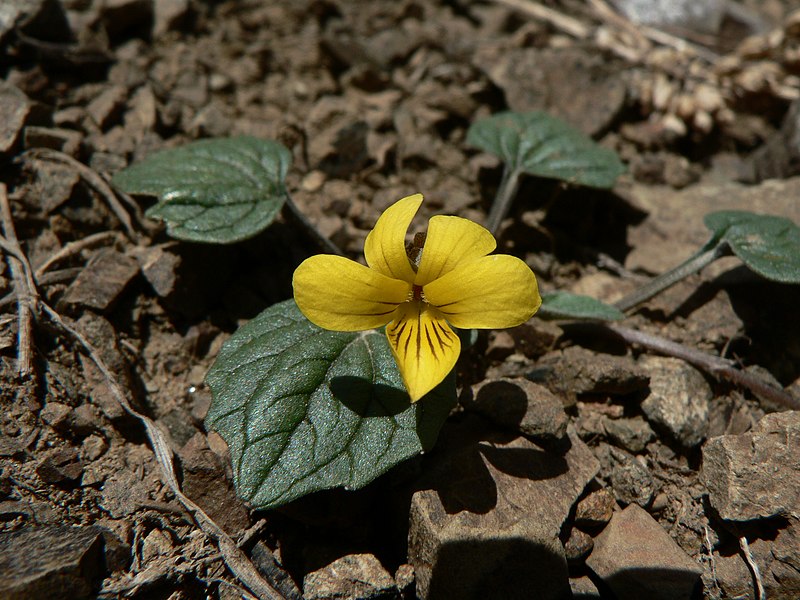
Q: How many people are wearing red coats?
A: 0